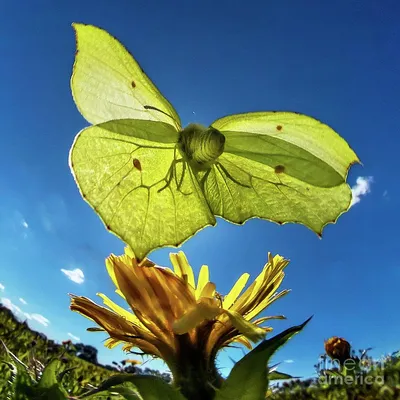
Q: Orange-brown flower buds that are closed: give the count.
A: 1